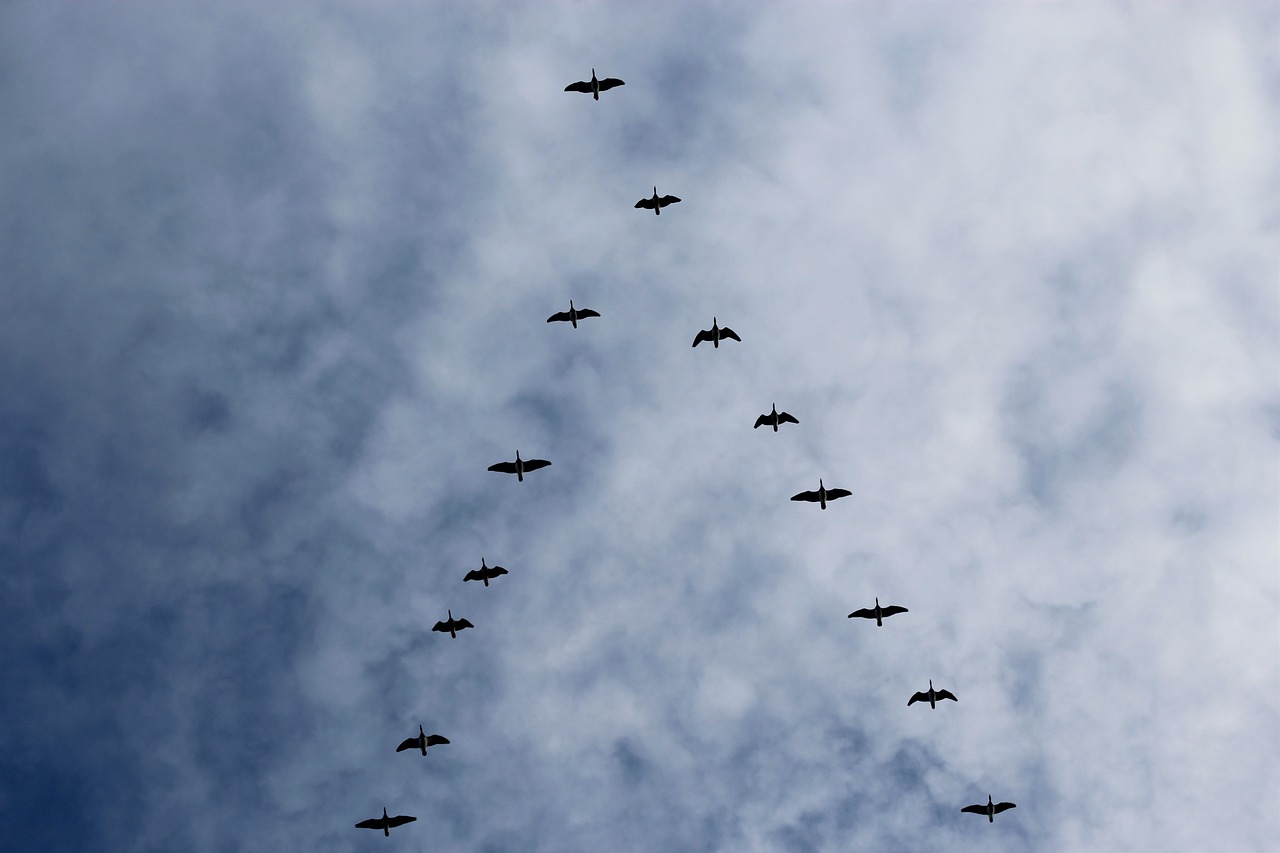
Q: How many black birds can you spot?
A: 14